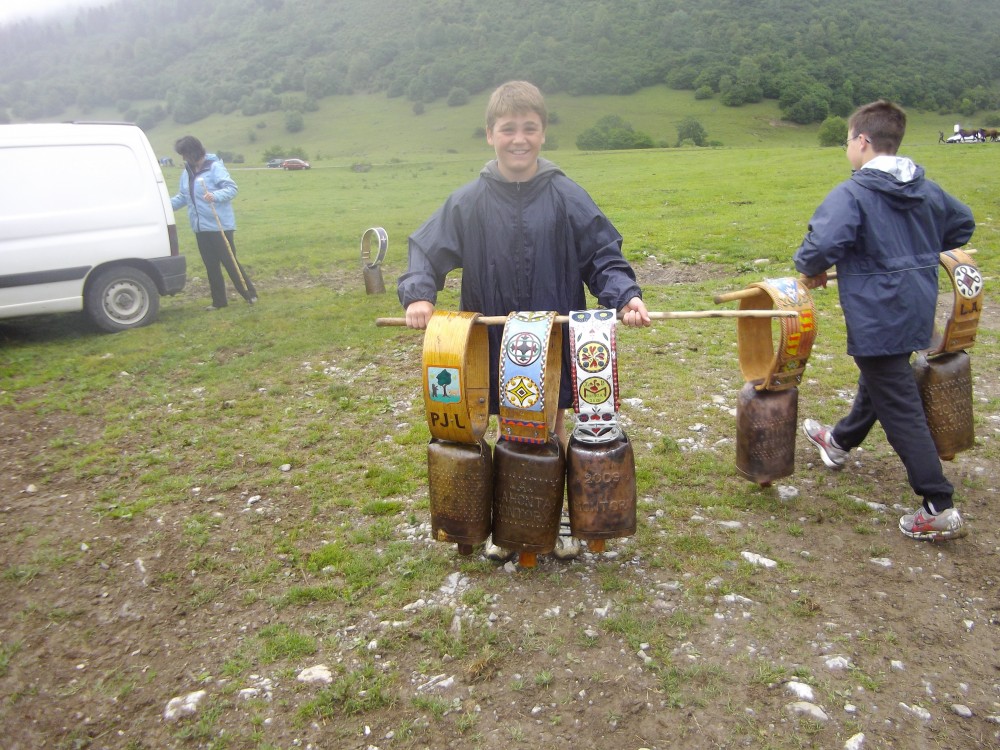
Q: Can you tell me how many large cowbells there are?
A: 6